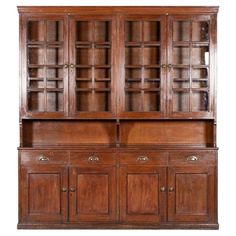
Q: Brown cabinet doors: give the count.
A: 8